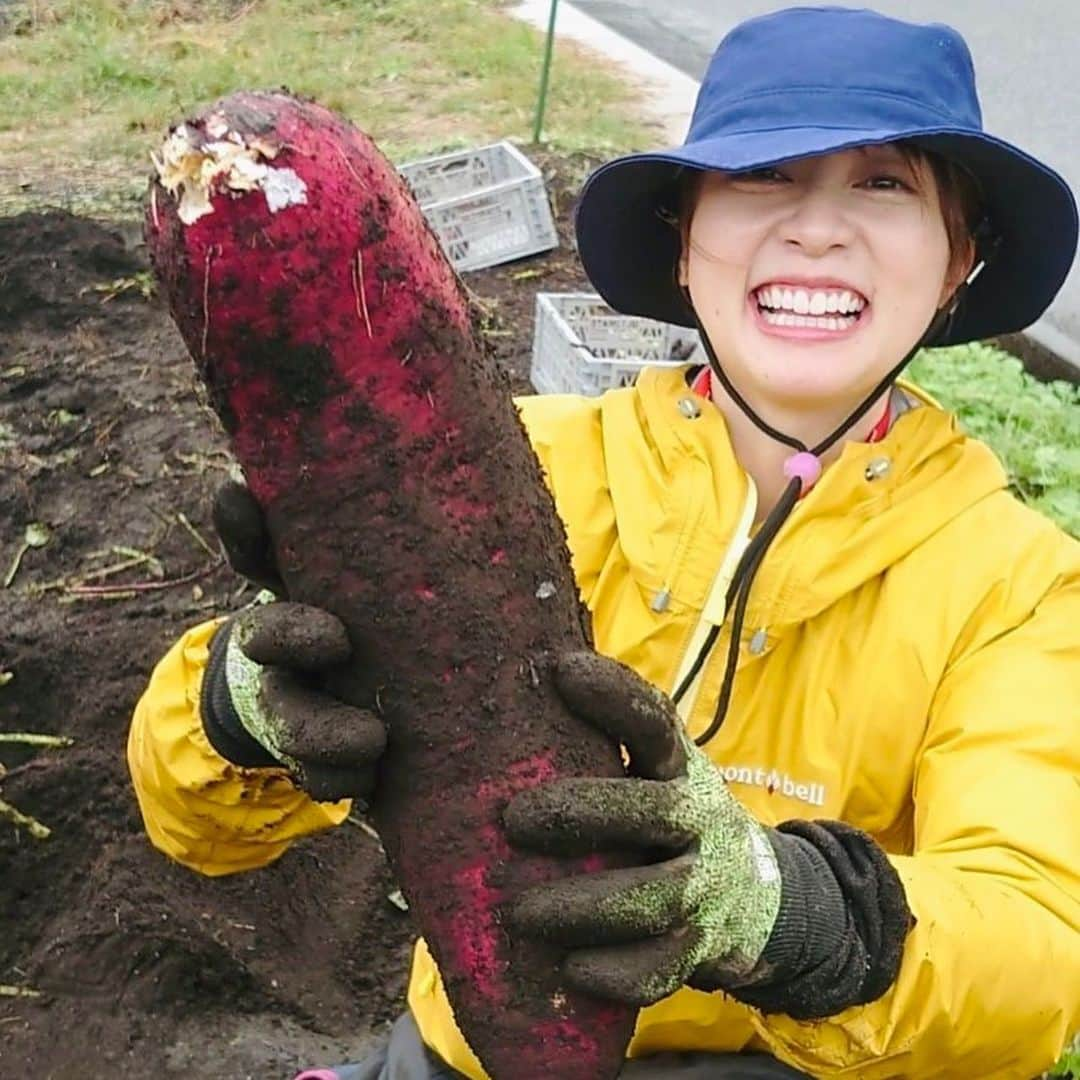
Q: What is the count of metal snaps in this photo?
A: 2